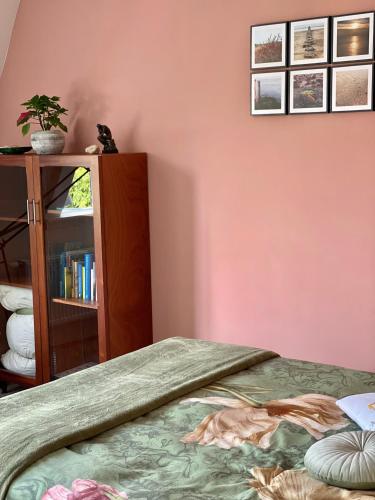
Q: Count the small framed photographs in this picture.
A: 6